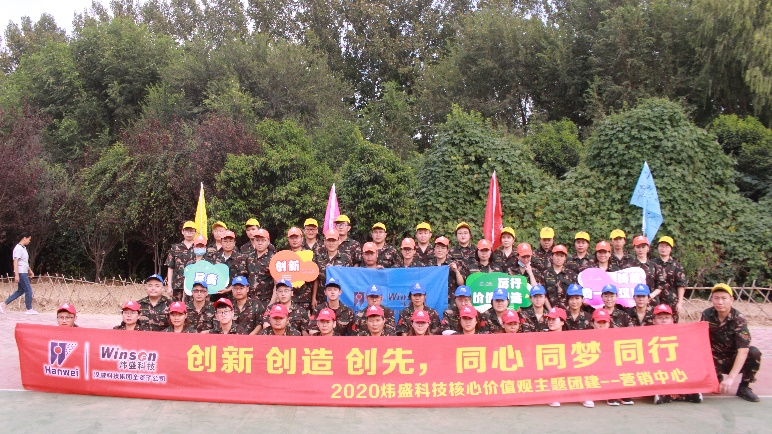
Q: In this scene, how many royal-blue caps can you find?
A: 13